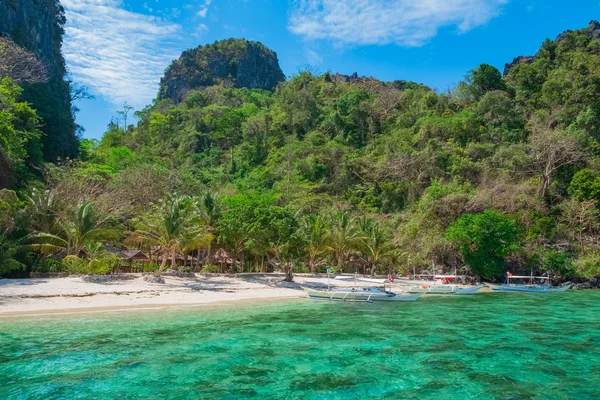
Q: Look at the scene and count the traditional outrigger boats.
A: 3